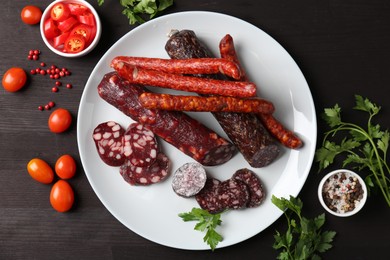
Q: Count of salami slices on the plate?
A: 7